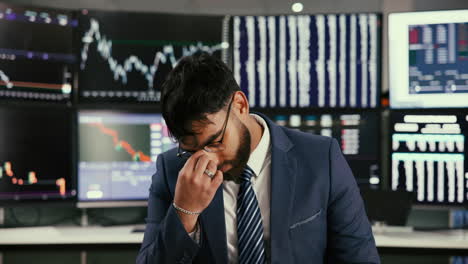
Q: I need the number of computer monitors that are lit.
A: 8